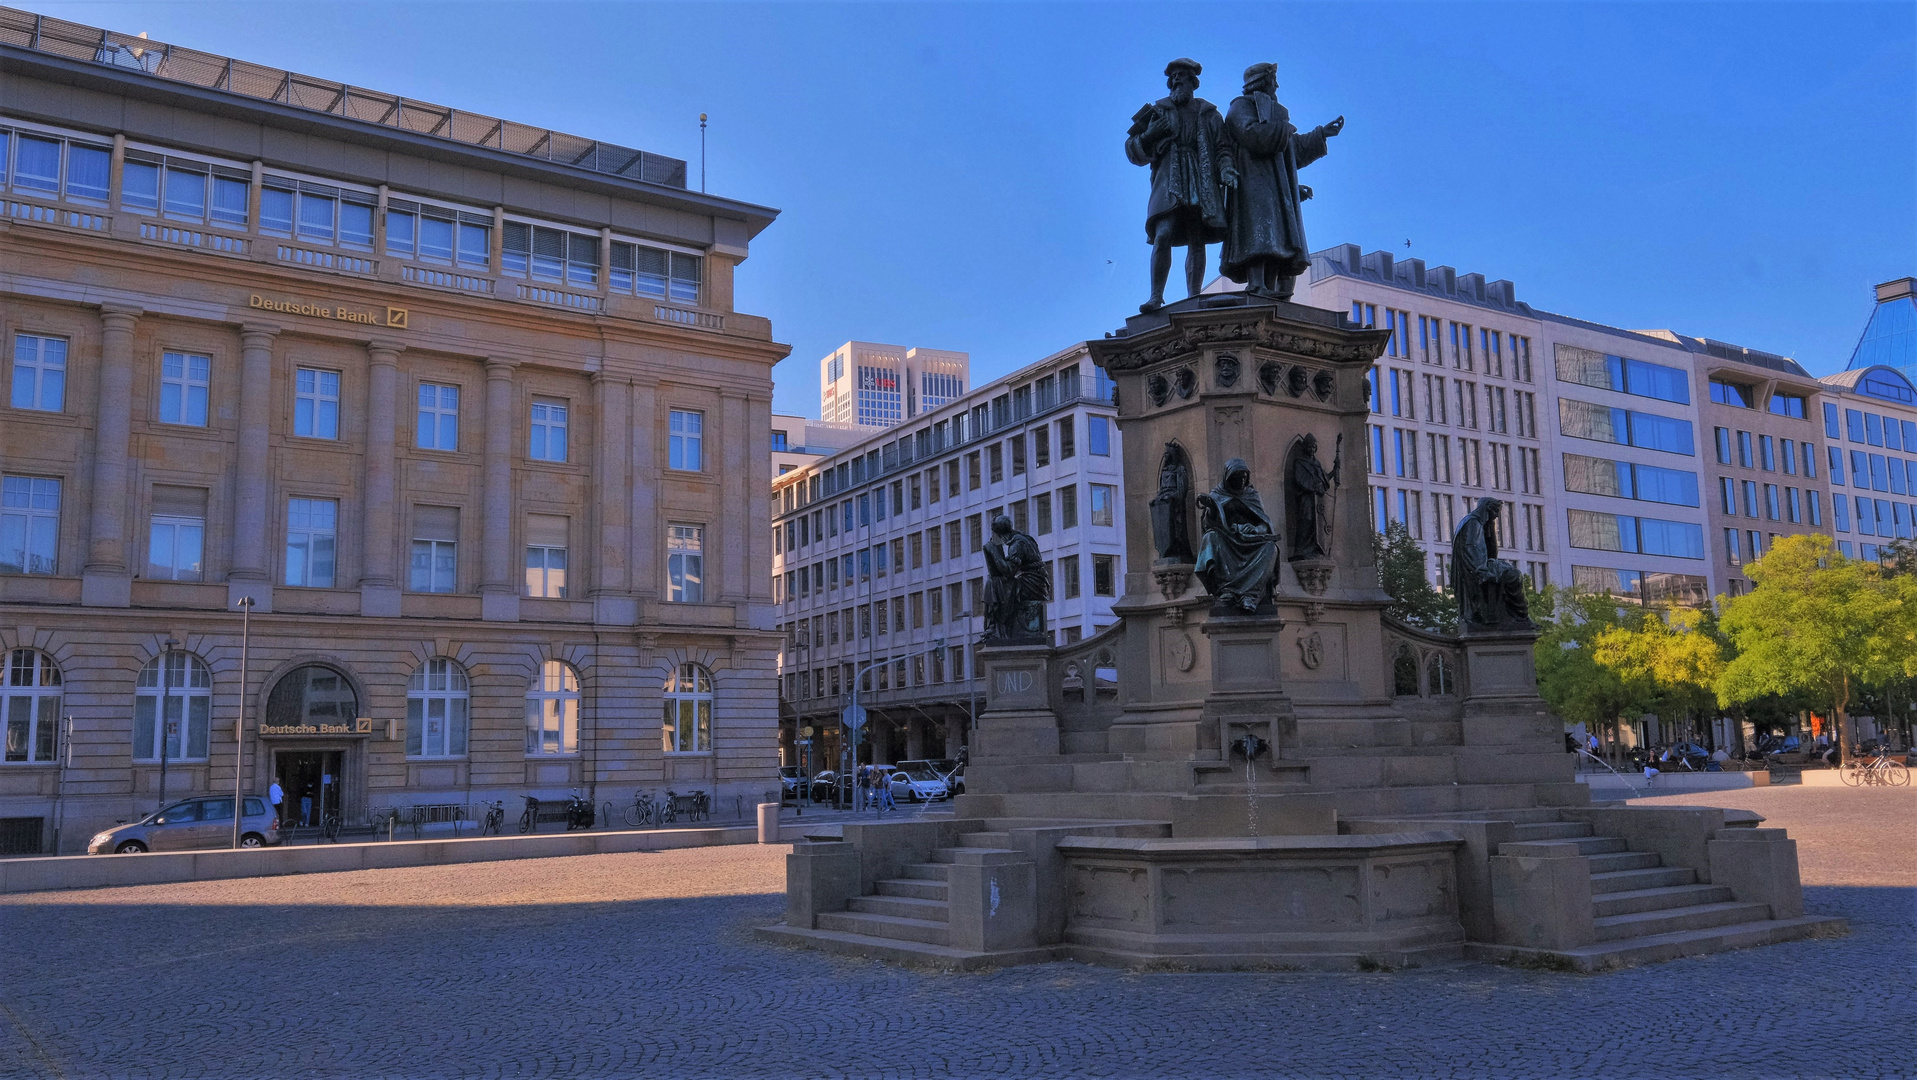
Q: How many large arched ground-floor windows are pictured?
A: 5